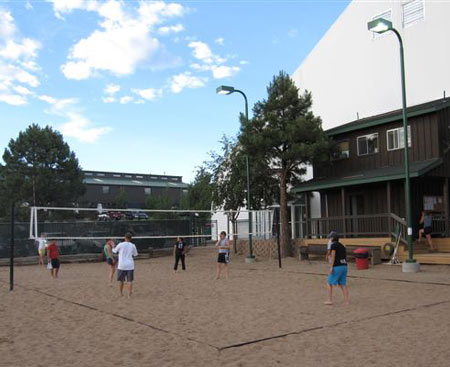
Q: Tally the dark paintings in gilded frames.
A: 0